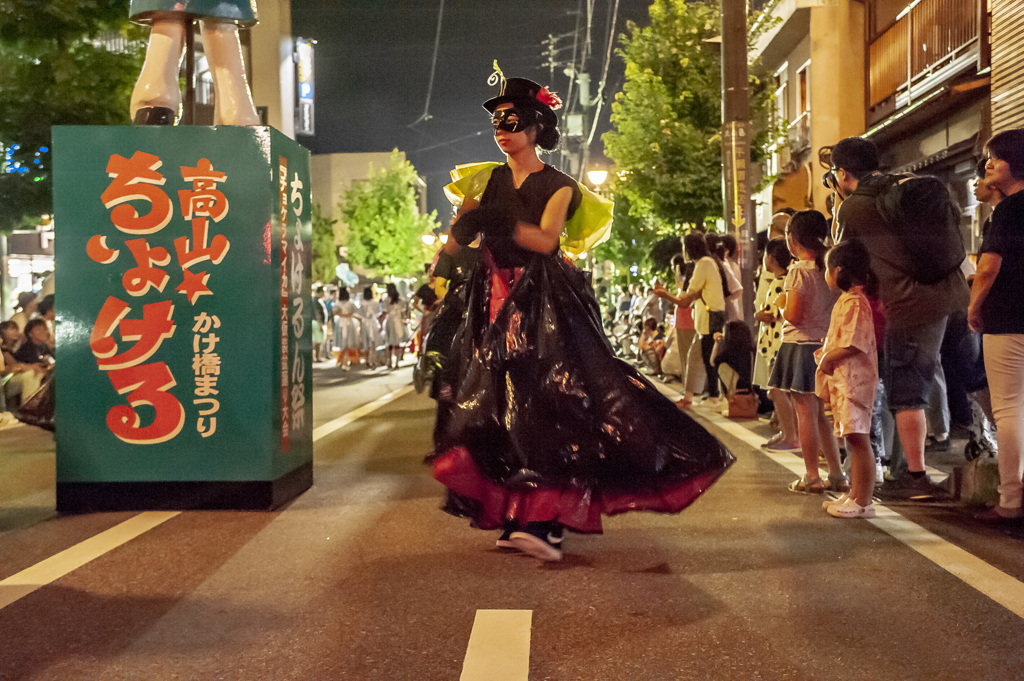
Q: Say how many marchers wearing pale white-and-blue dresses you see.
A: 3